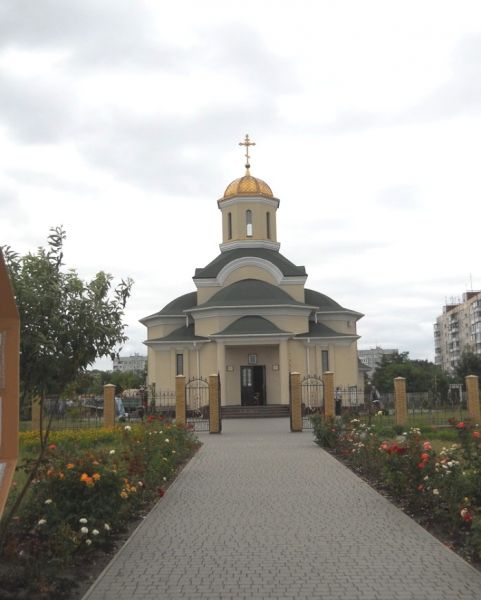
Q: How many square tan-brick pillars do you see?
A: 8